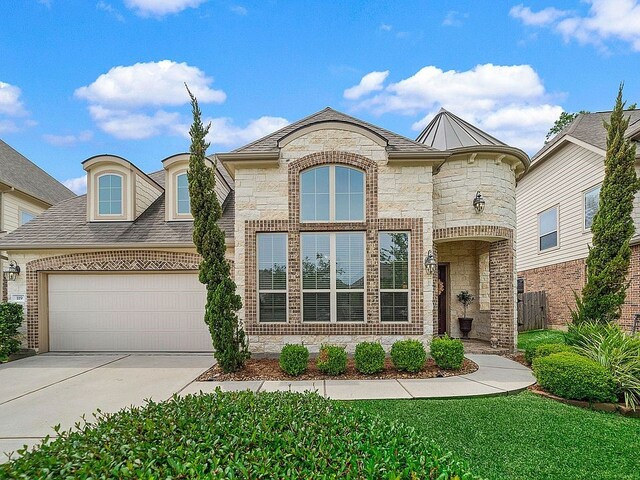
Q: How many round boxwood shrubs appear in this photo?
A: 5